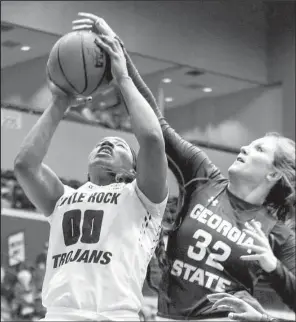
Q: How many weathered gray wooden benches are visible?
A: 0